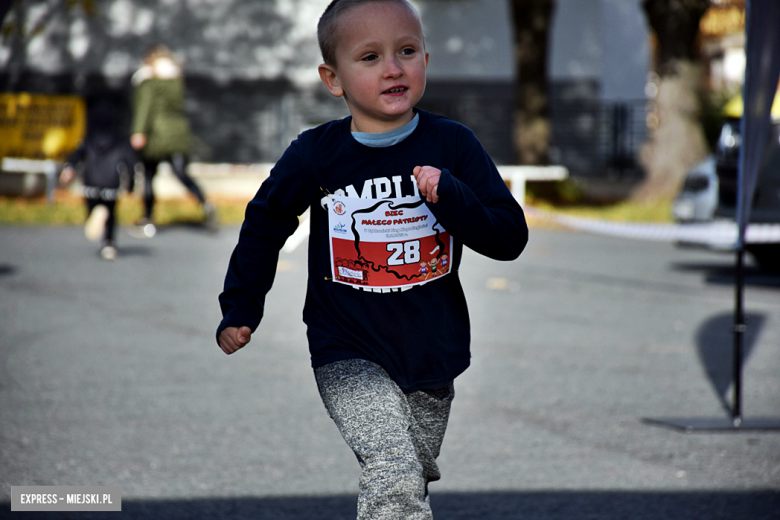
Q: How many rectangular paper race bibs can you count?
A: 1